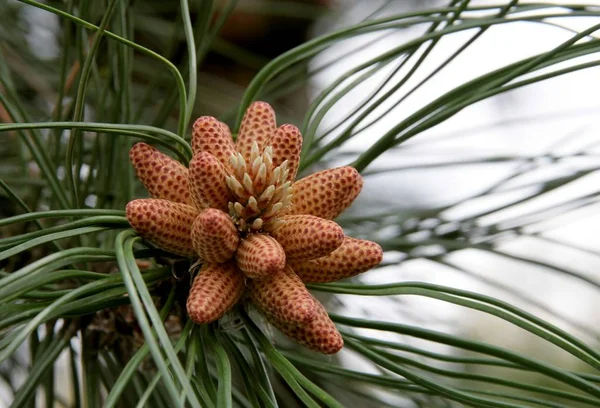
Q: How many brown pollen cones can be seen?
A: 14